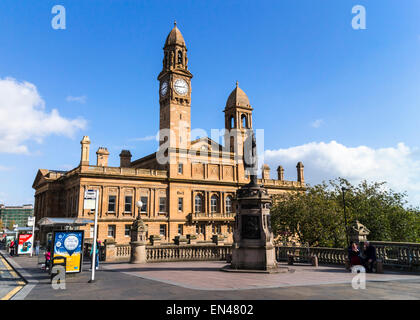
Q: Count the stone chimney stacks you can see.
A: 6